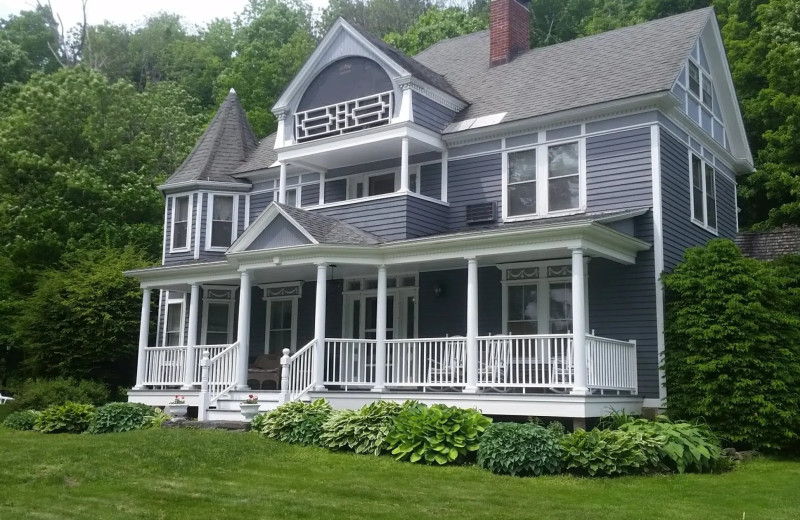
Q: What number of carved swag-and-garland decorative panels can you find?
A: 4